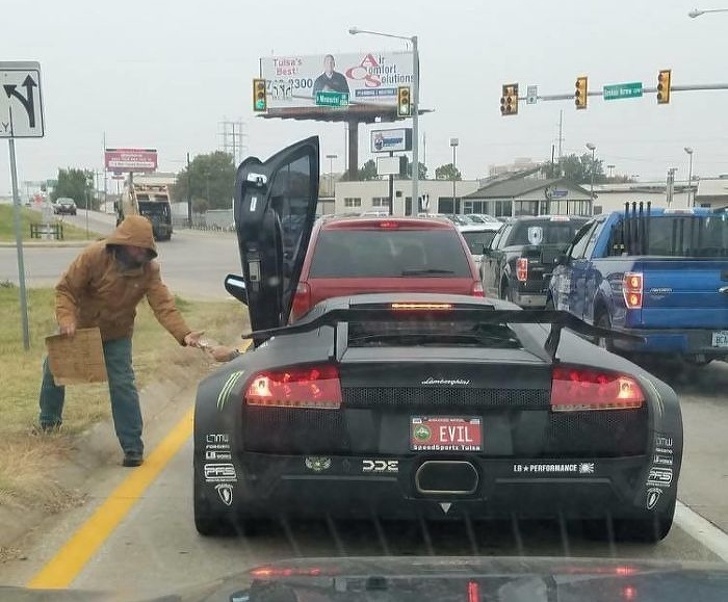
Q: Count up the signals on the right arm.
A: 3